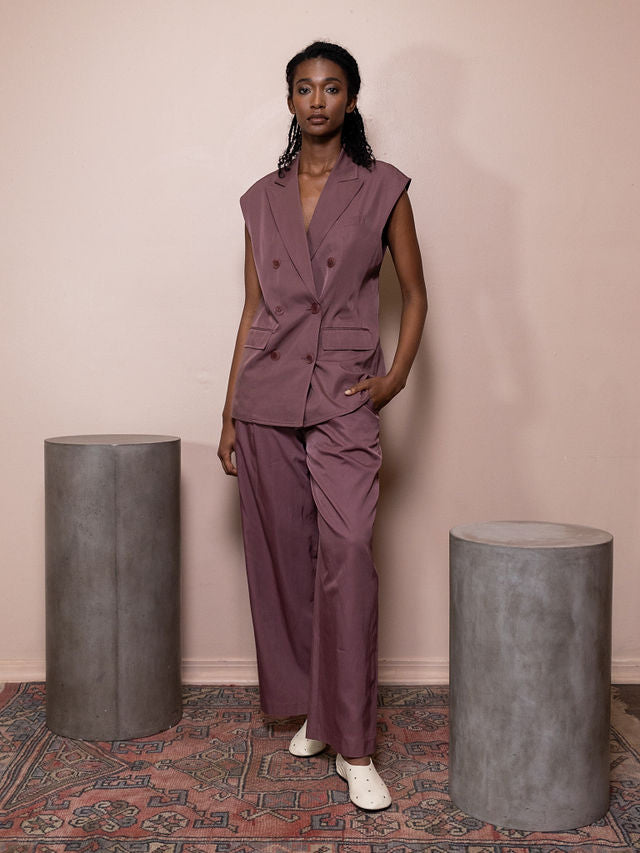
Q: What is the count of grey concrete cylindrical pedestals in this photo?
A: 2